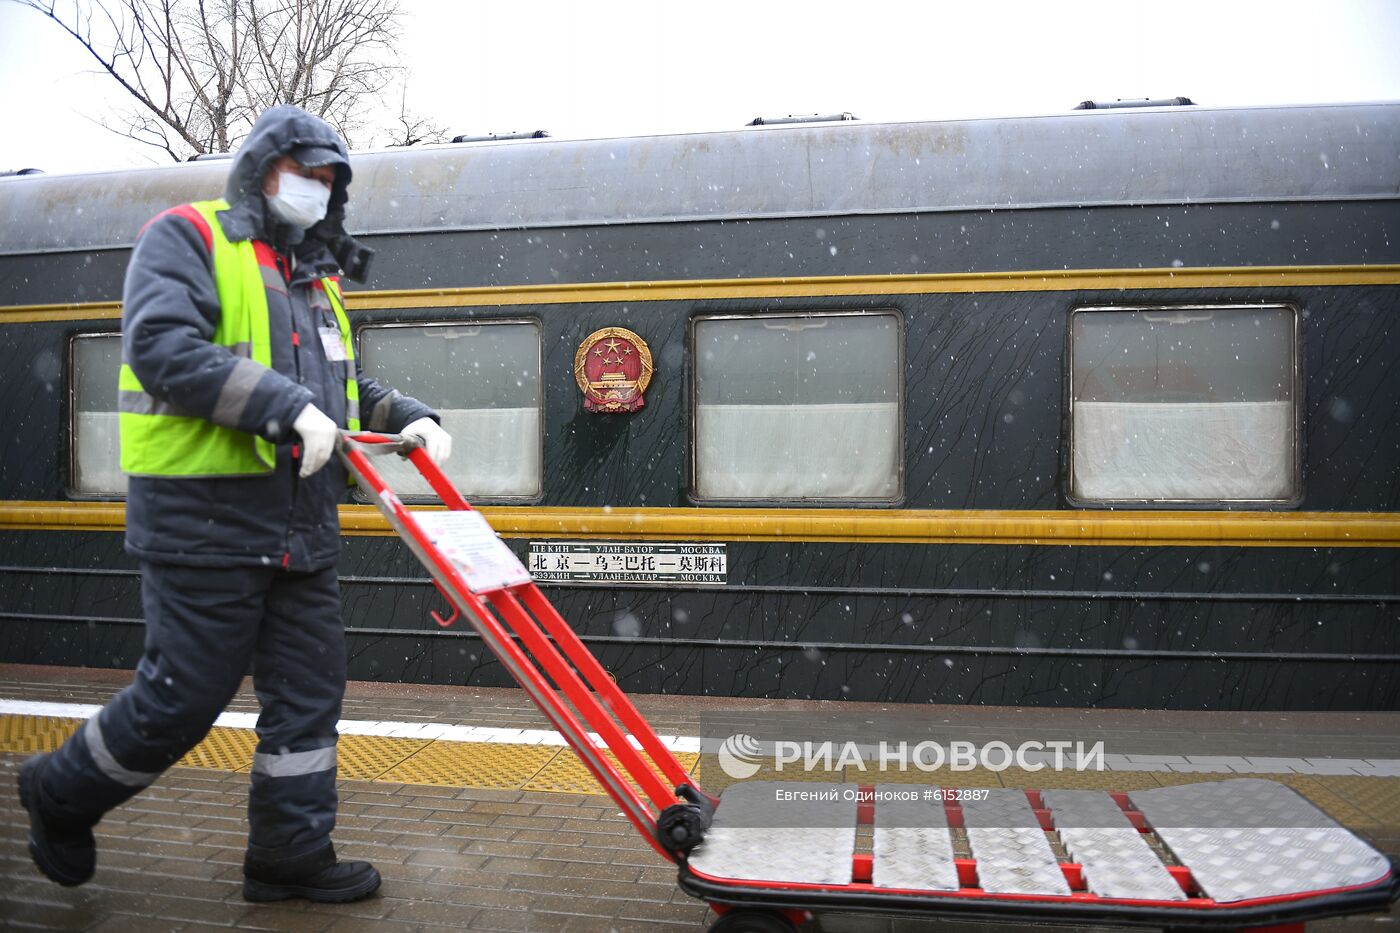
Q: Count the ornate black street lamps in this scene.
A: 0